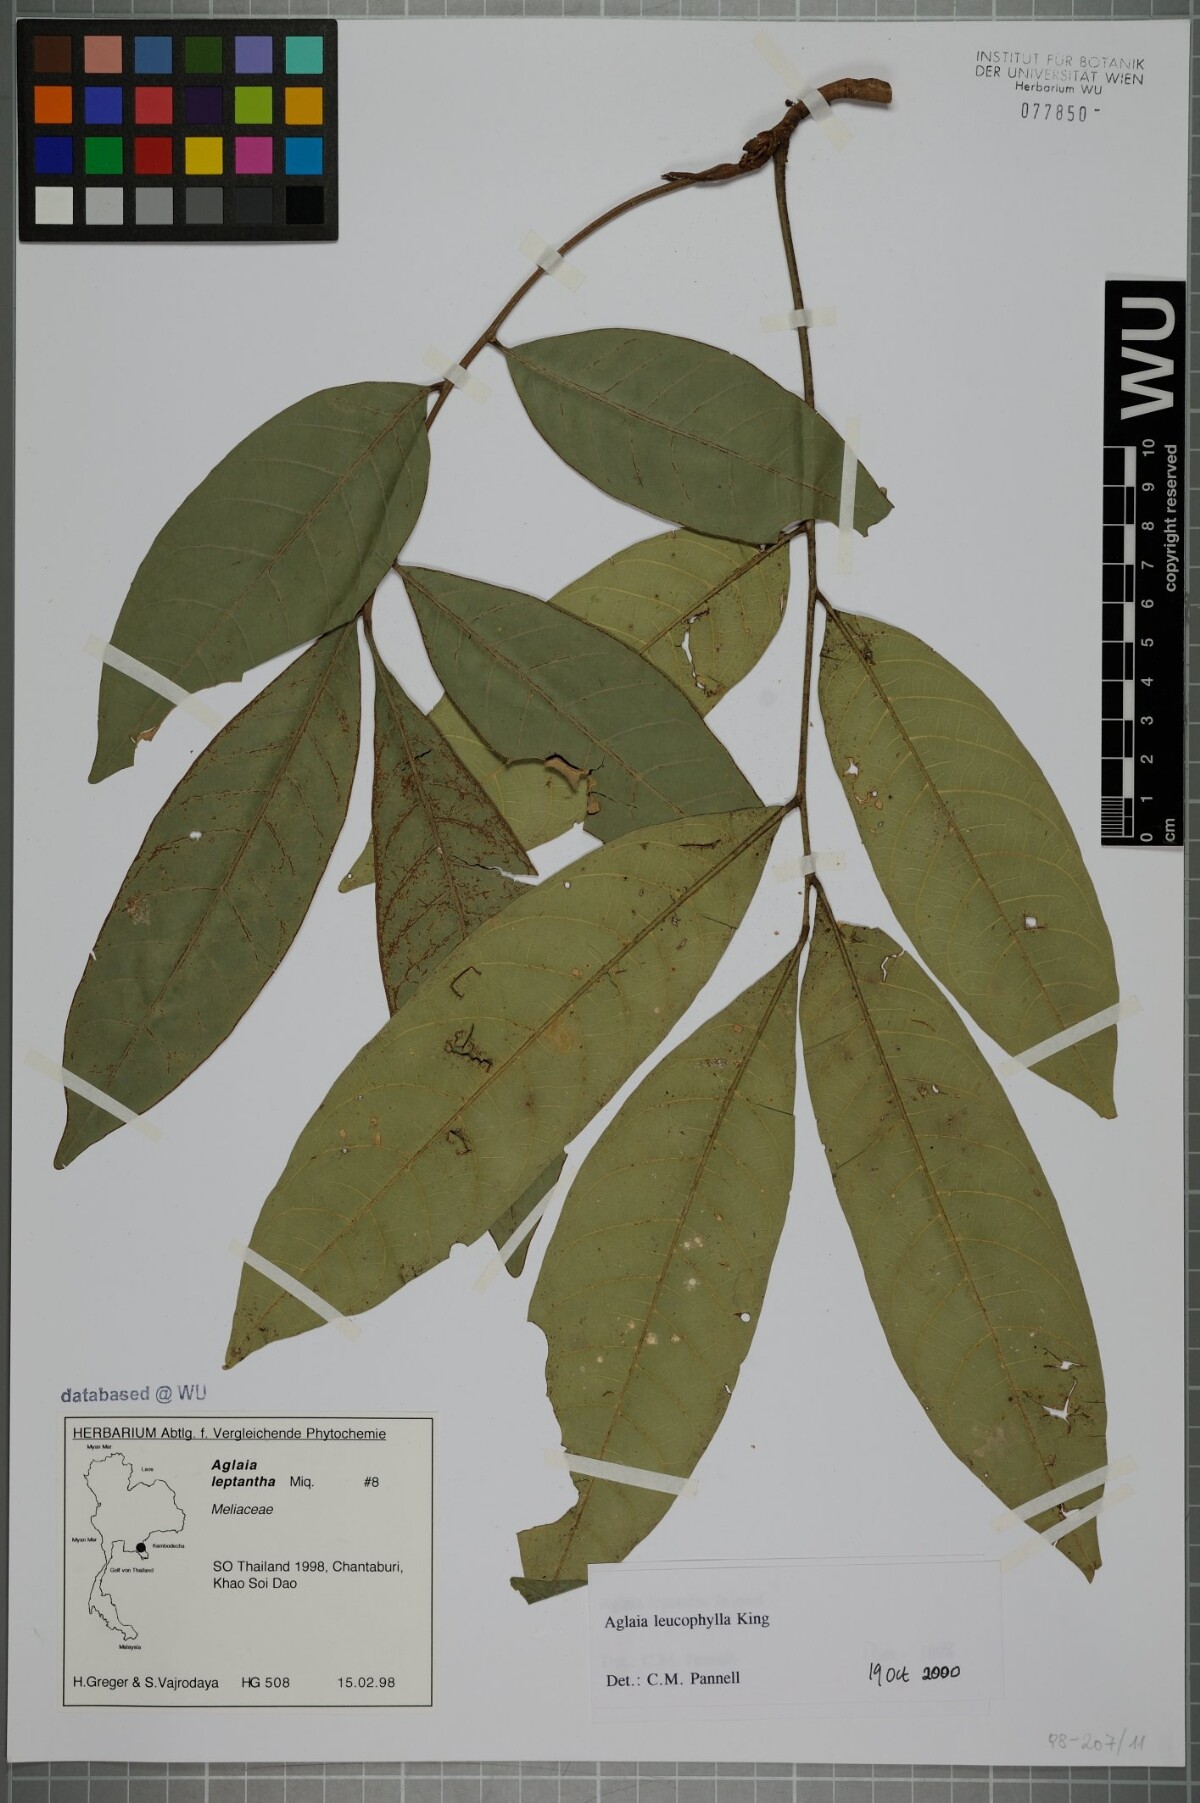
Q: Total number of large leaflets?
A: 10